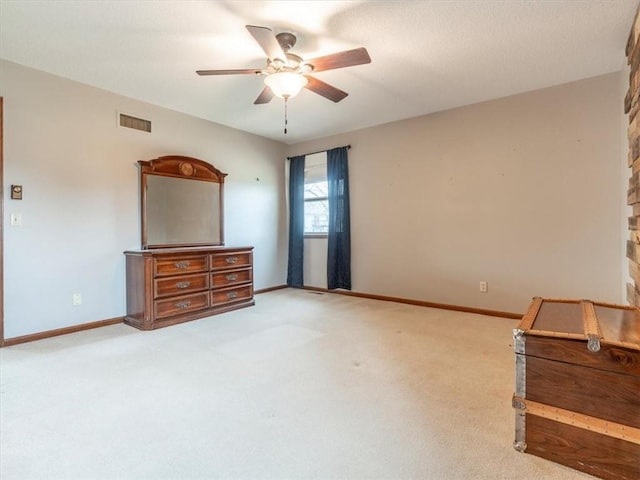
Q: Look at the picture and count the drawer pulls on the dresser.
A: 6